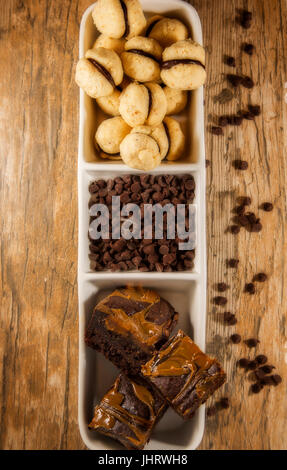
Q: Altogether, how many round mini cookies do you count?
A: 12